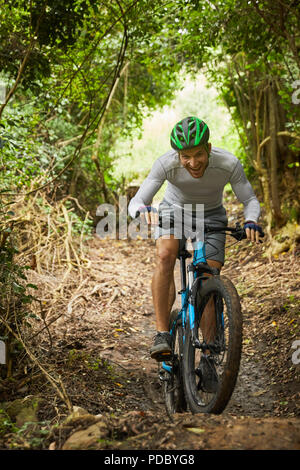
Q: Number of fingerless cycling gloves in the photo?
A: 2